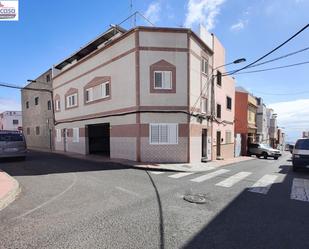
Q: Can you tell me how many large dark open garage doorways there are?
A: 1